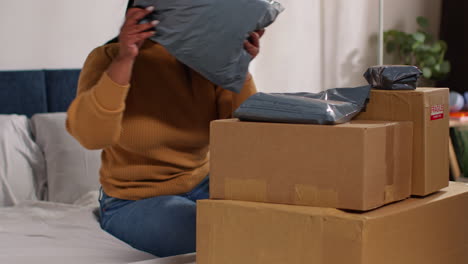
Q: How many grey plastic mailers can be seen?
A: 3